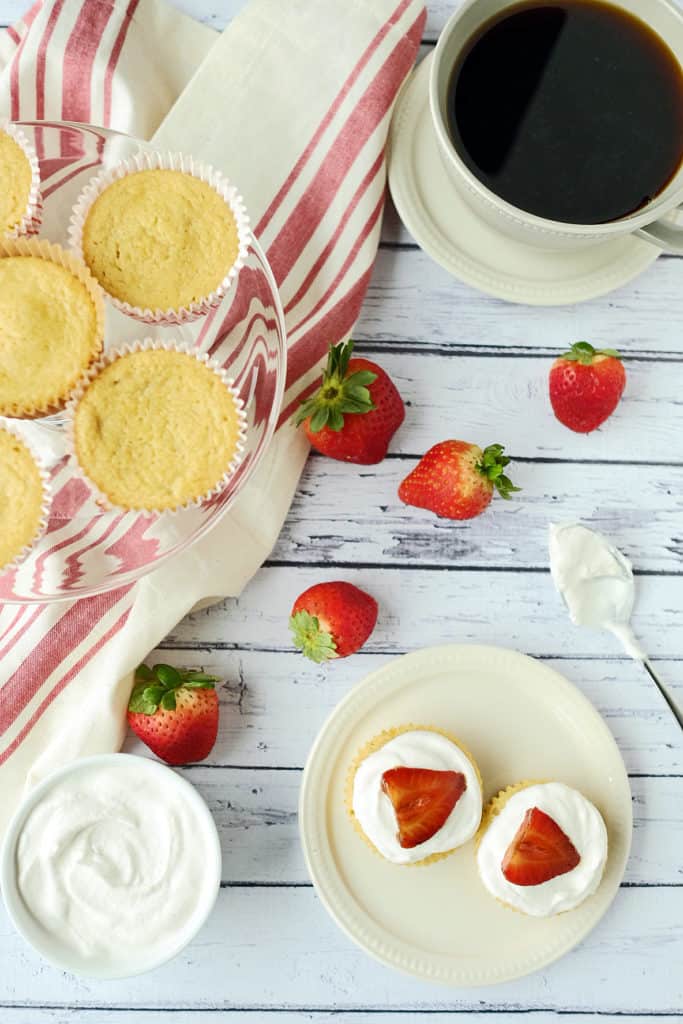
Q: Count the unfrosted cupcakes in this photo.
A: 5